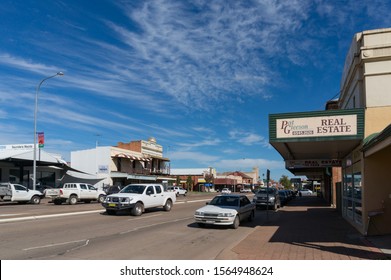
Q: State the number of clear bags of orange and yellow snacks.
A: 0